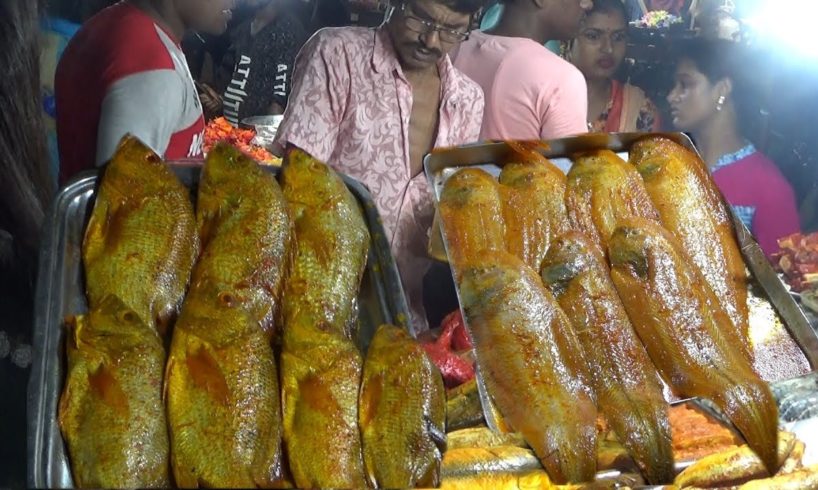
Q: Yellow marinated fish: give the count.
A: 14